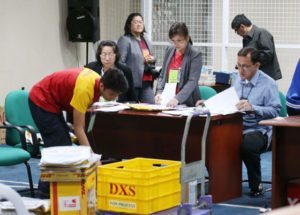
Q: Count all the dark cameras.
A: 1